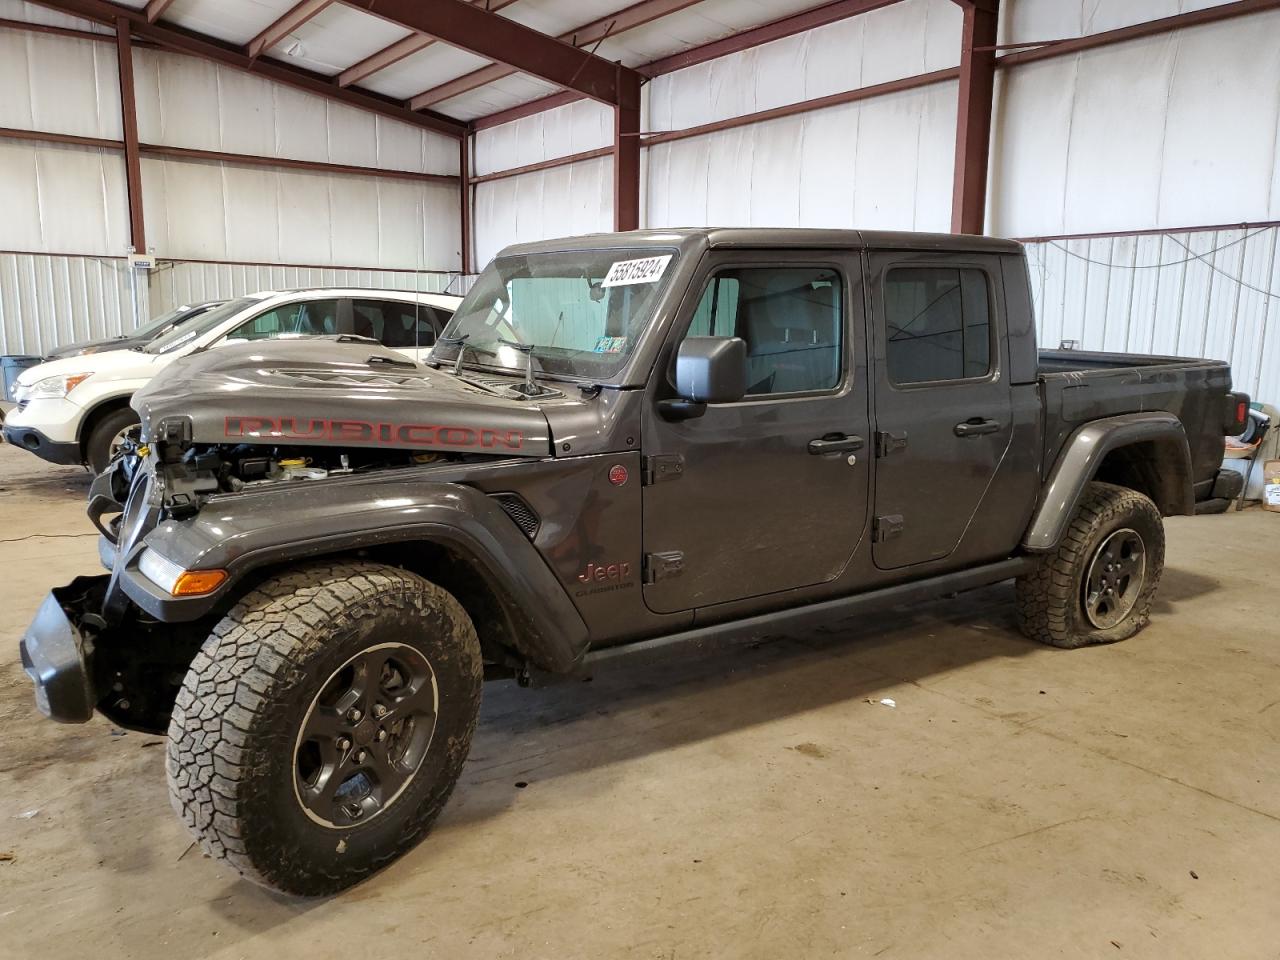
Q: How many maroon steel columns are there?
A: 4